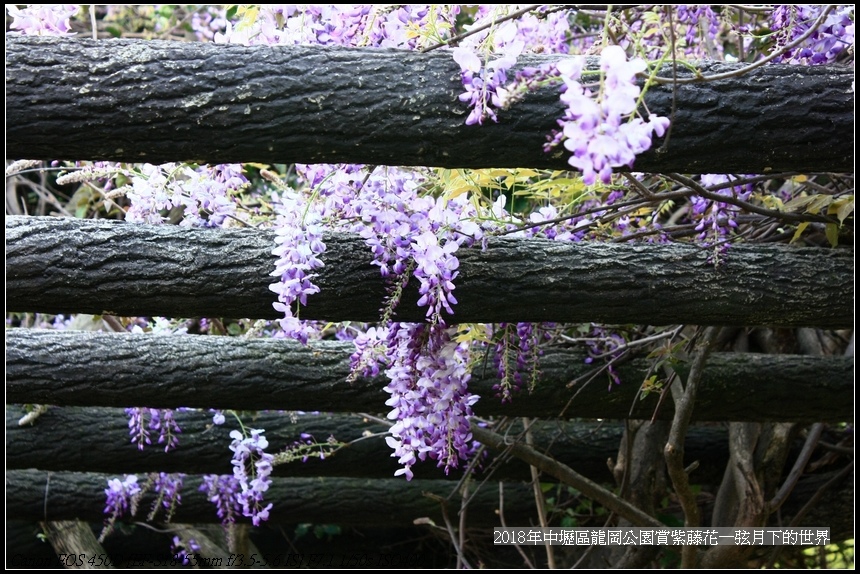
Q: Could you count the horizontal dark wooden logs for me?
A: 5